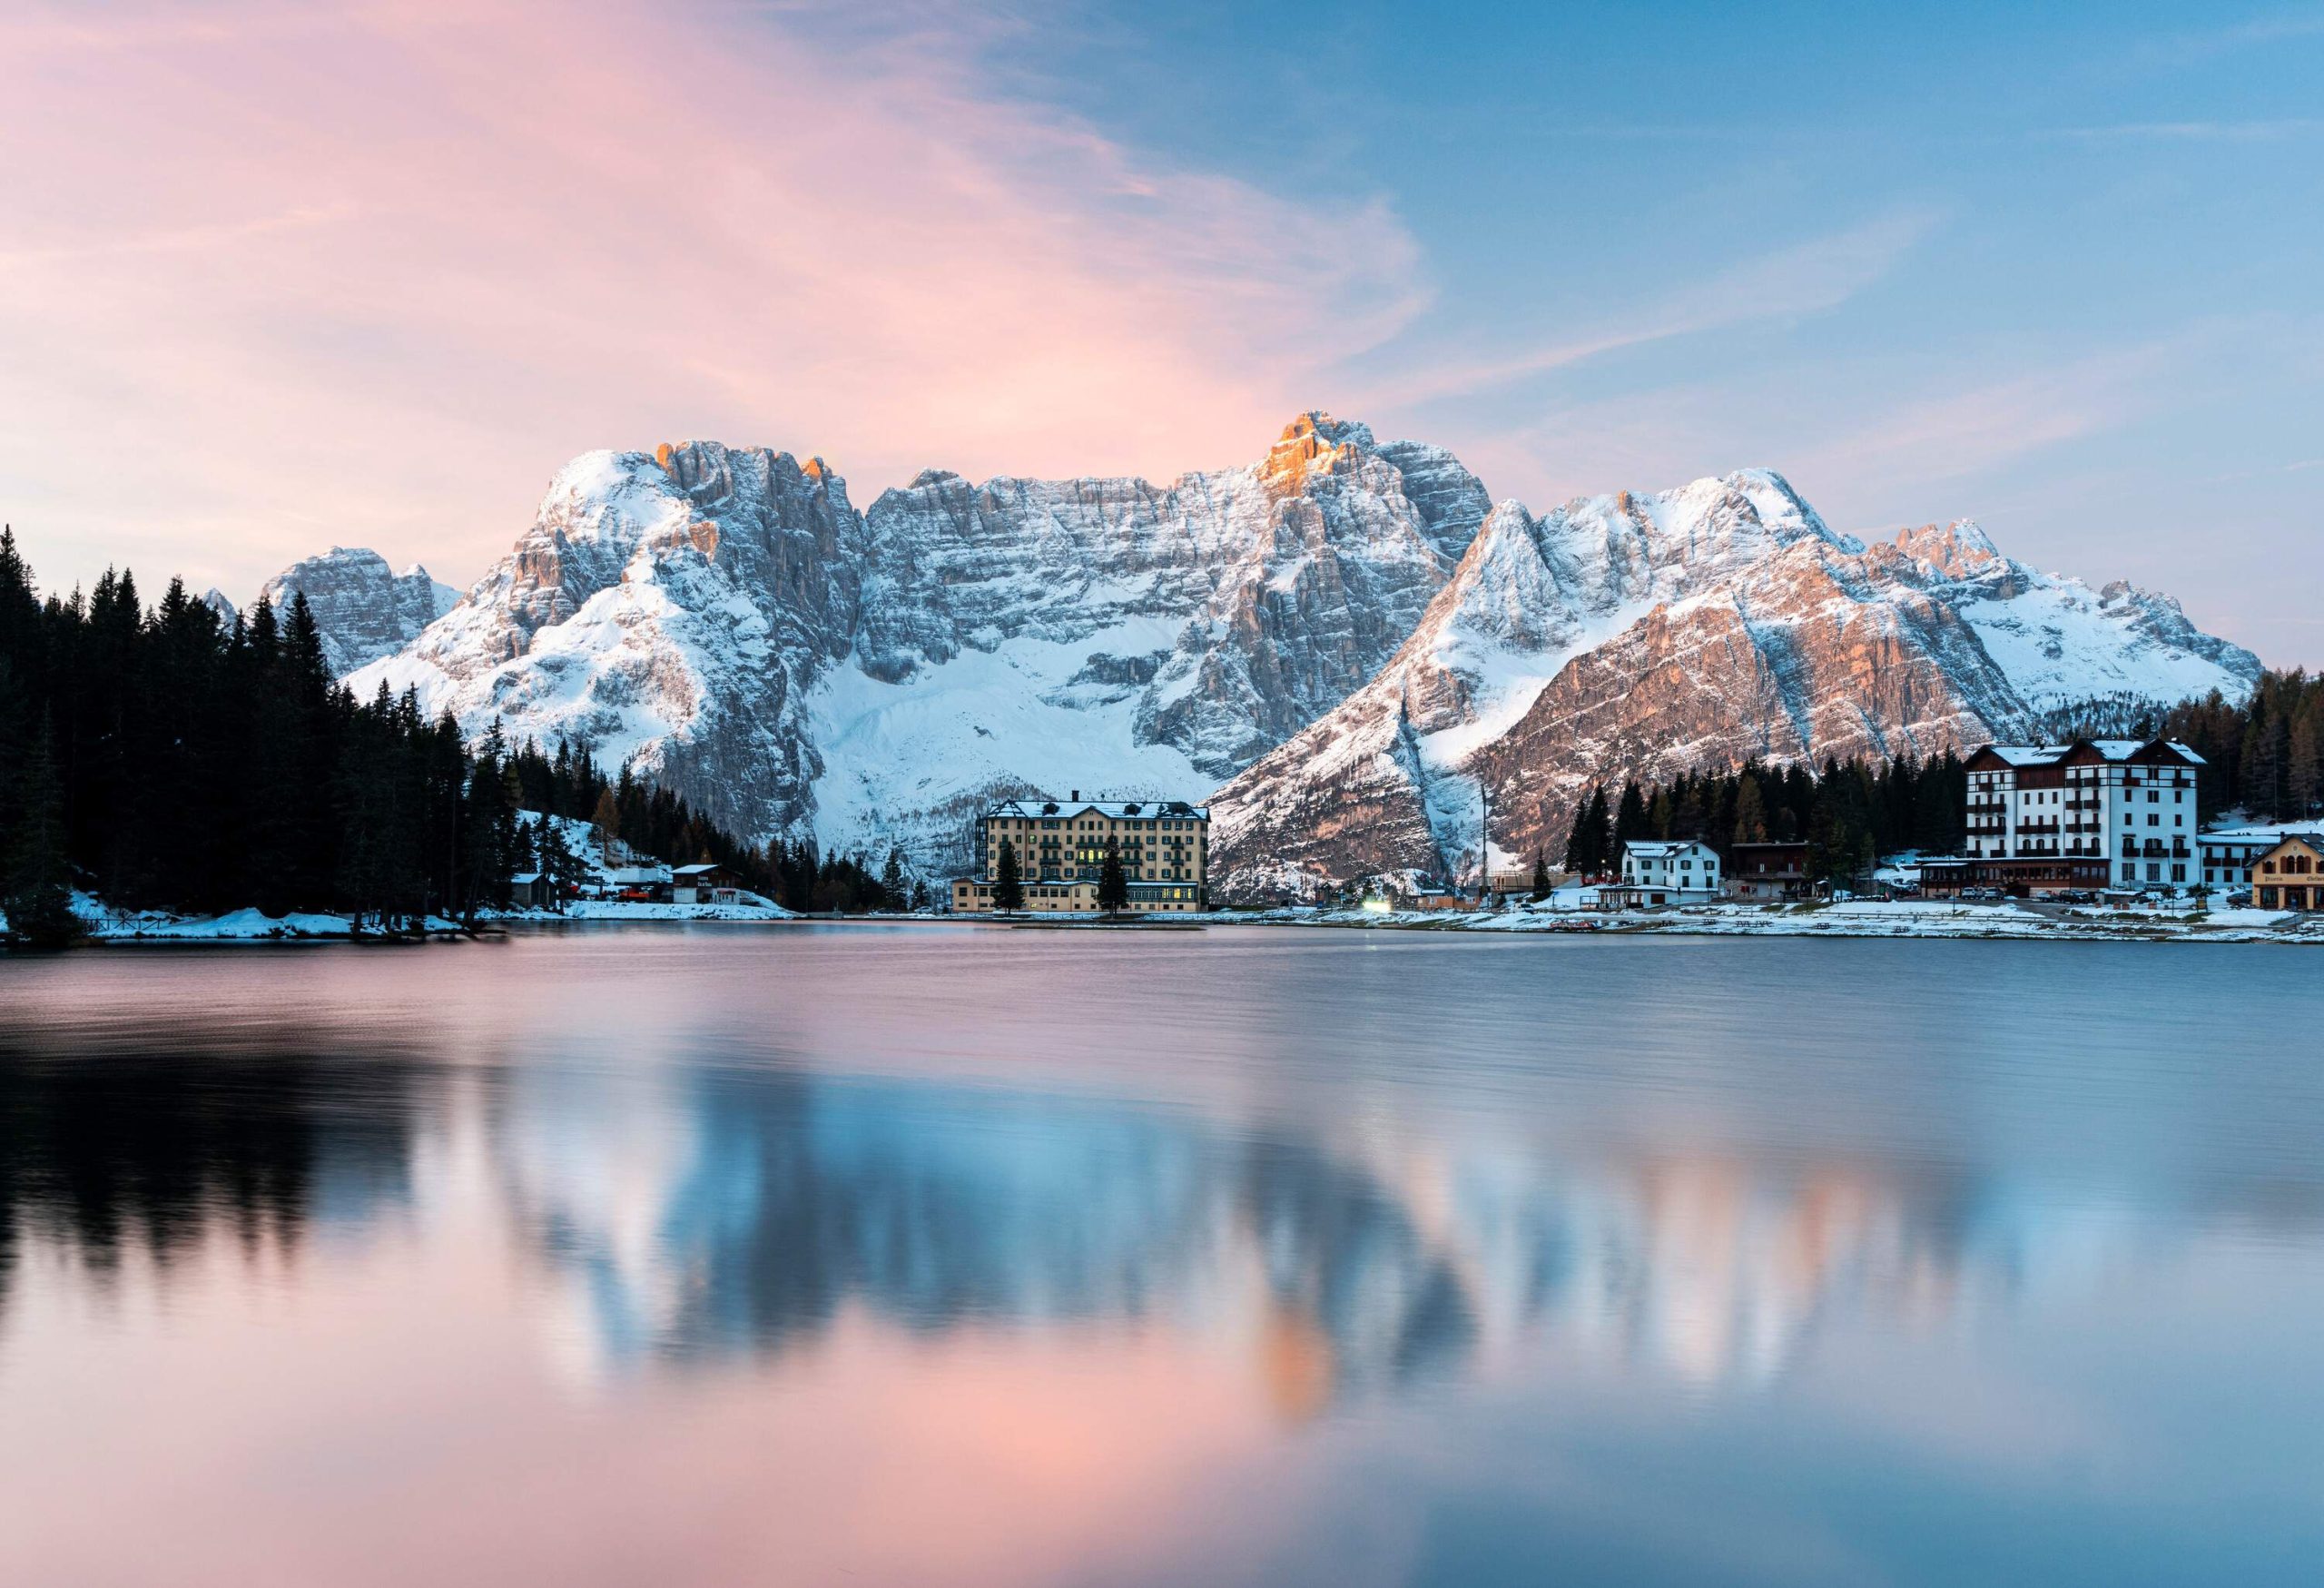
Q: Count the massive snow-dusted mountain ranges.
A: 1